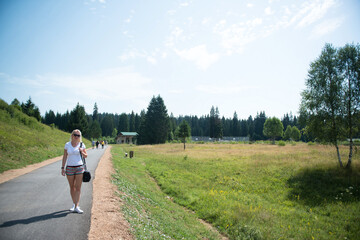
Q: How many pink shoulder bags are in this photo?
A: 0